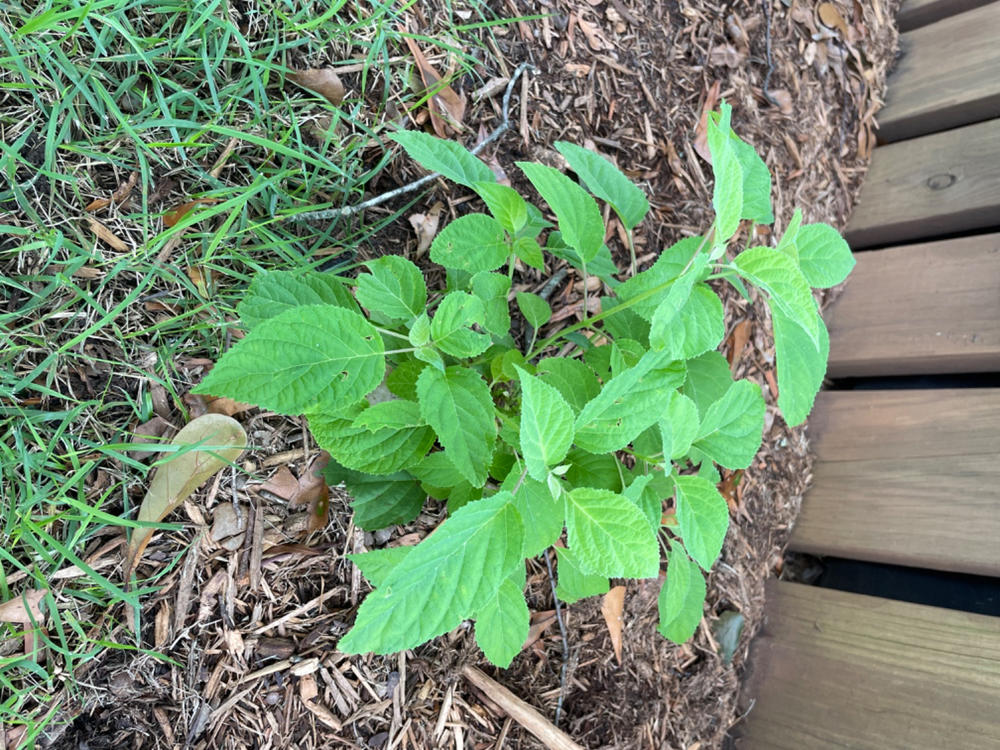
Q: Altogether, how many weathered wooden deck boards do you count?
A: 6